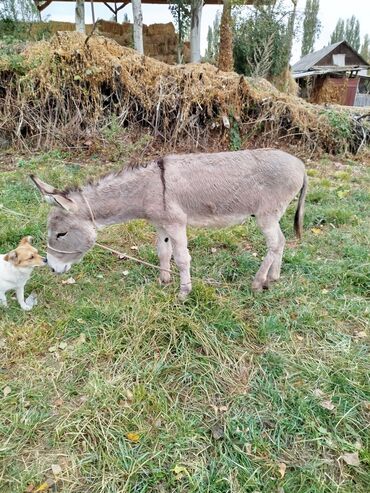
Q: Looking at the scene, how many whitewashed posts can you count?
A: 3